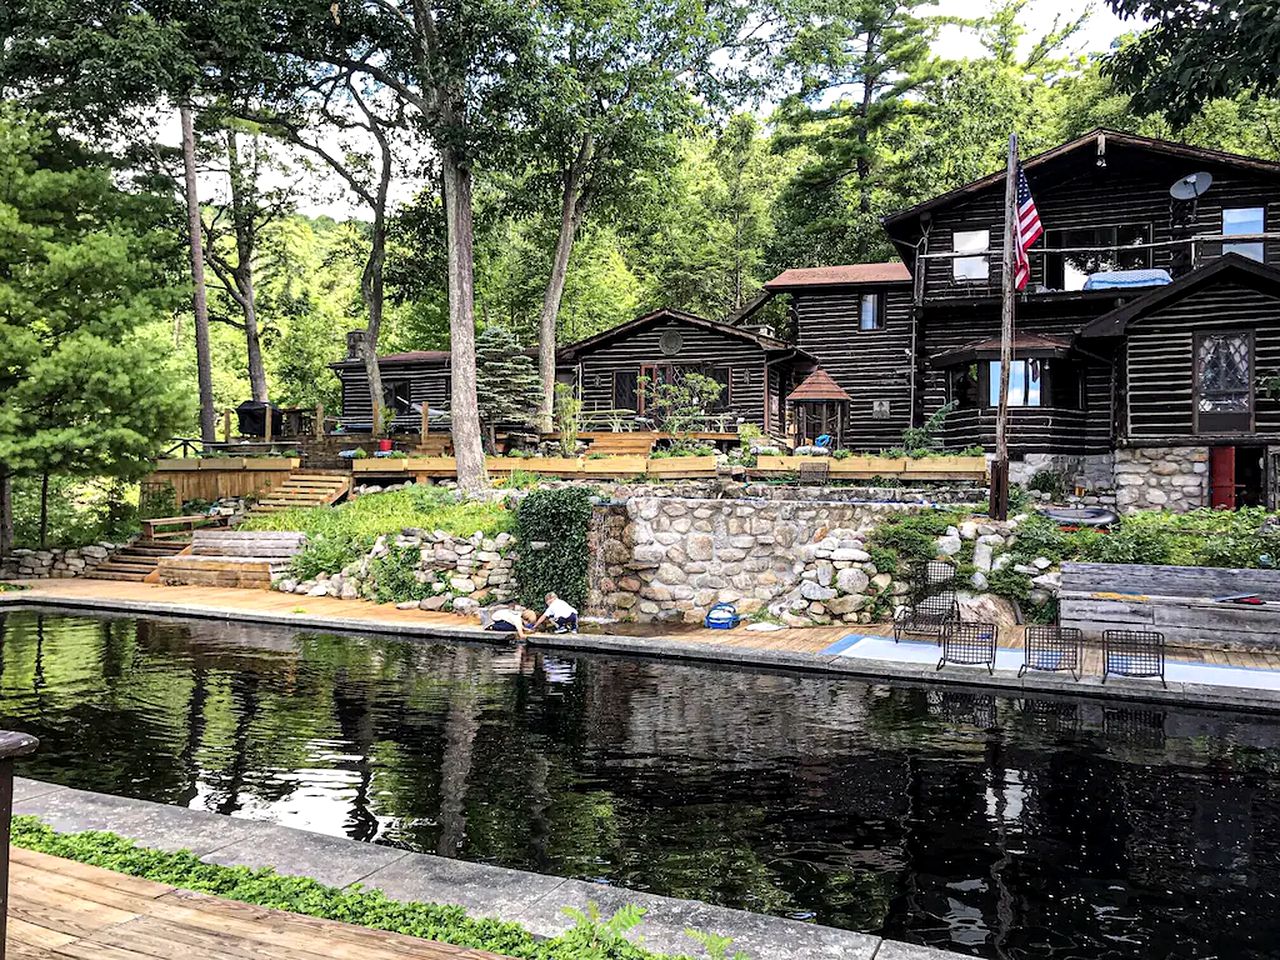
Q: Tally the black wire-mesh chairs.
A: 4